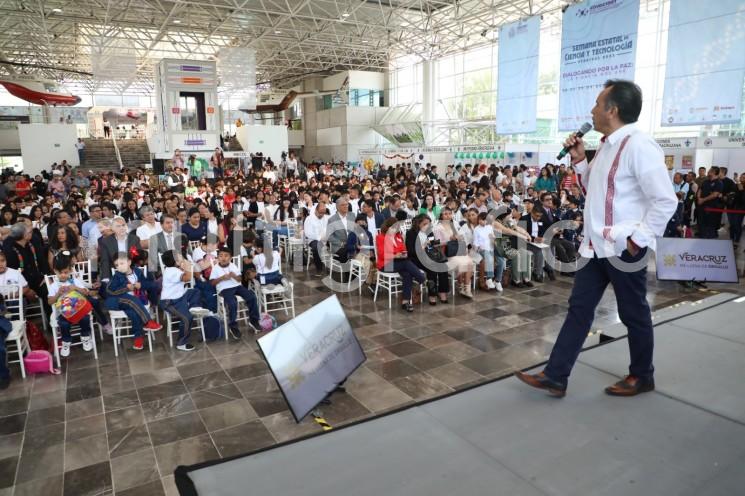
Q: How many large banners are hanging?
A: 3